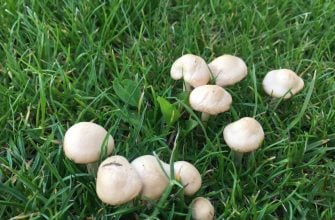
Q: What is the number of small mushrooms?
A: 10